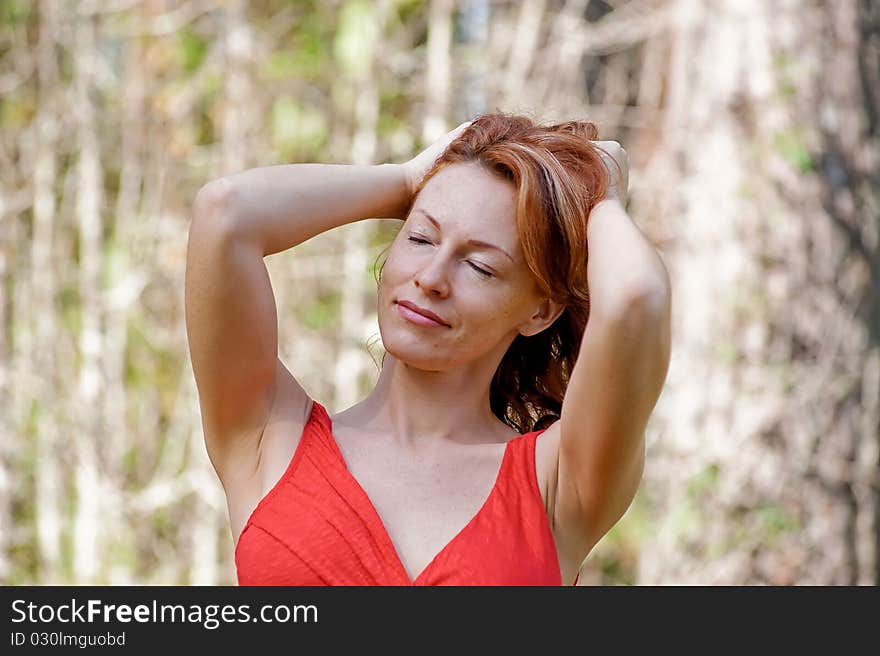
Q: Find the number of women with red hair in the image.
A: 1